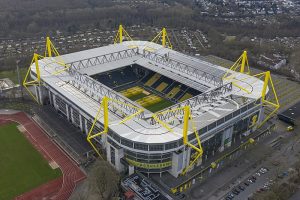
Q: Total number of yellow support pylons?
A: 8